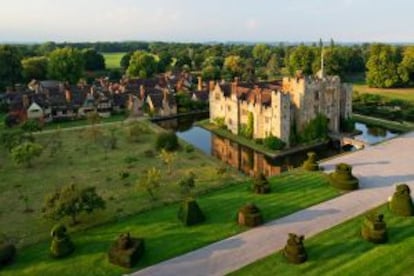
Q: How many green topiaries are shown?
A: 11